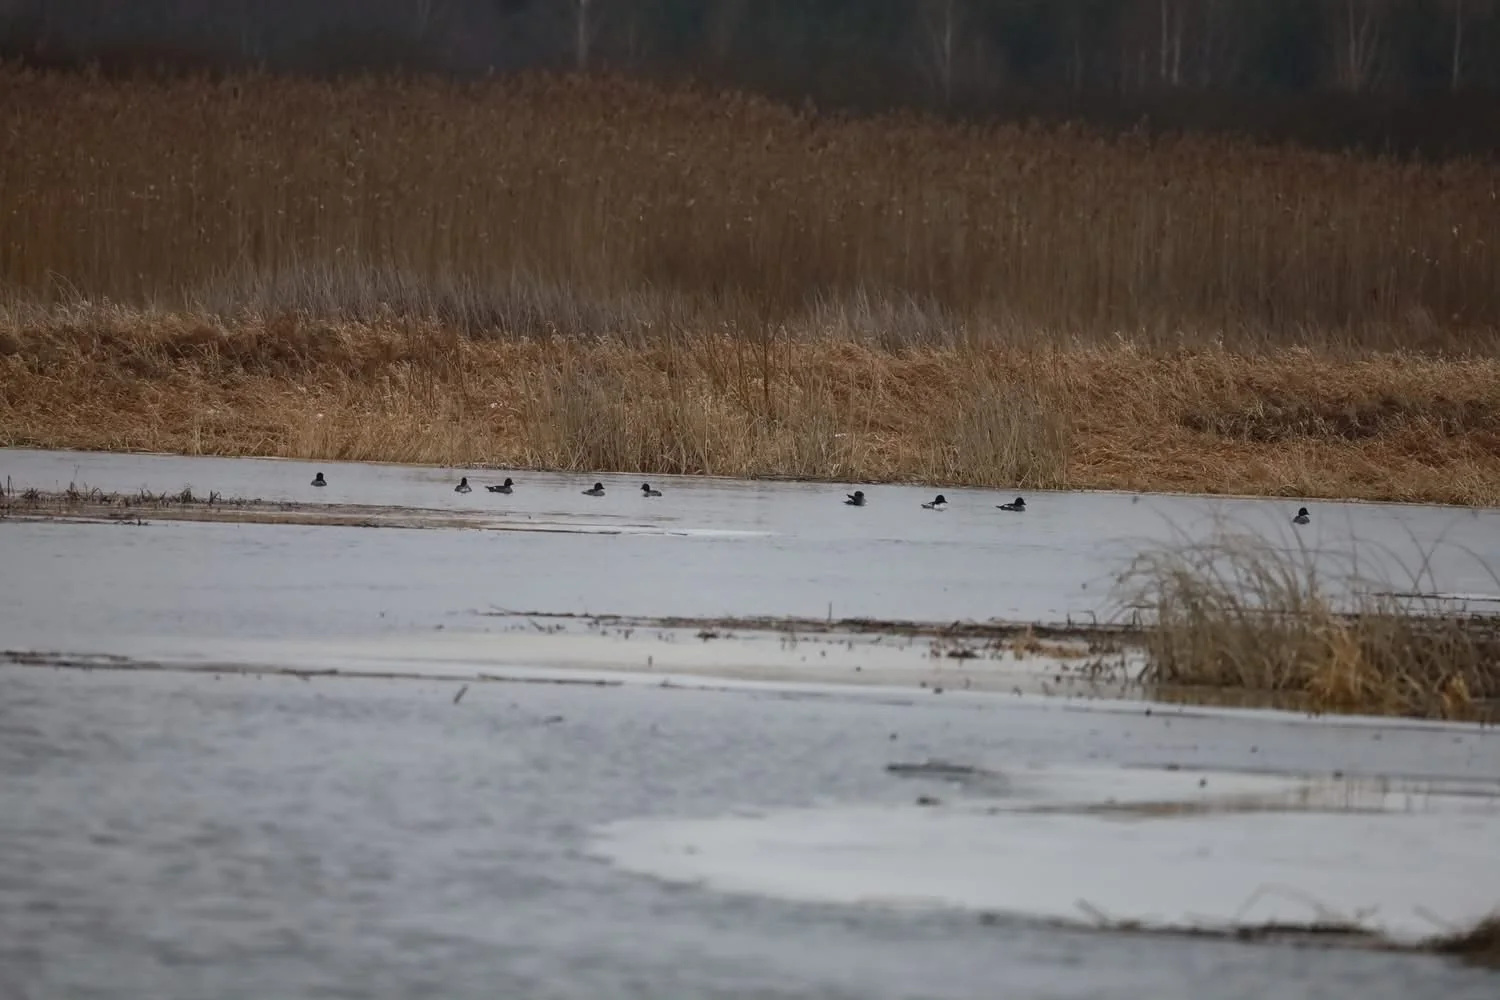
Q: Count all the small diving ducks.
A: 9